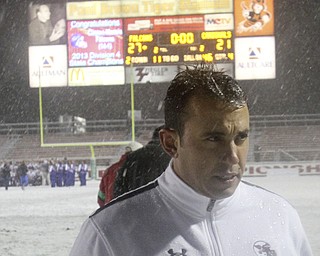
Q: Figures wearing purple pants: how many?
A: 5